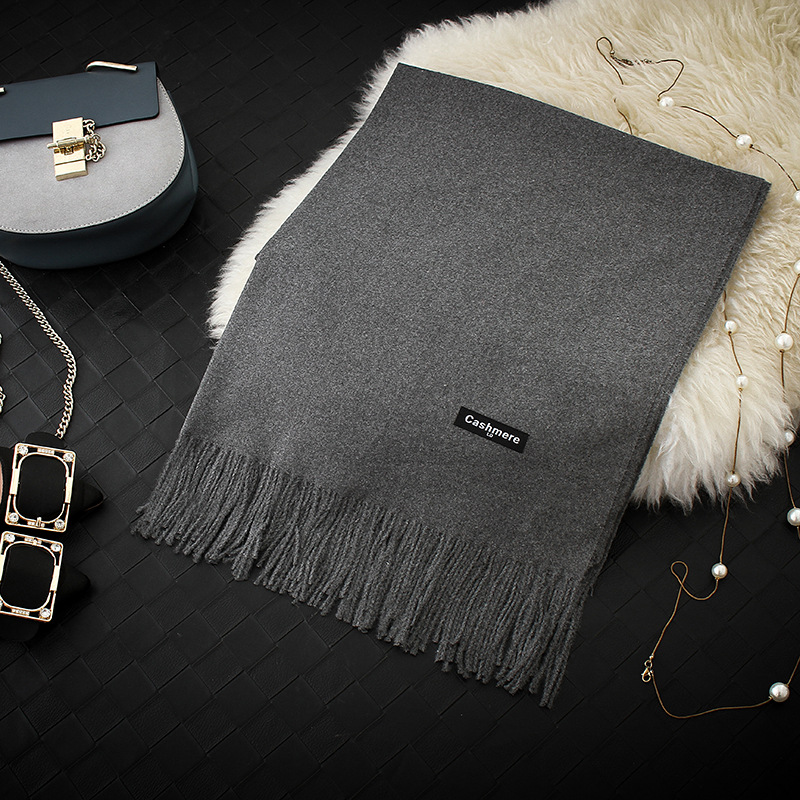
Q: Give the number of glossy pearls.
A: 12